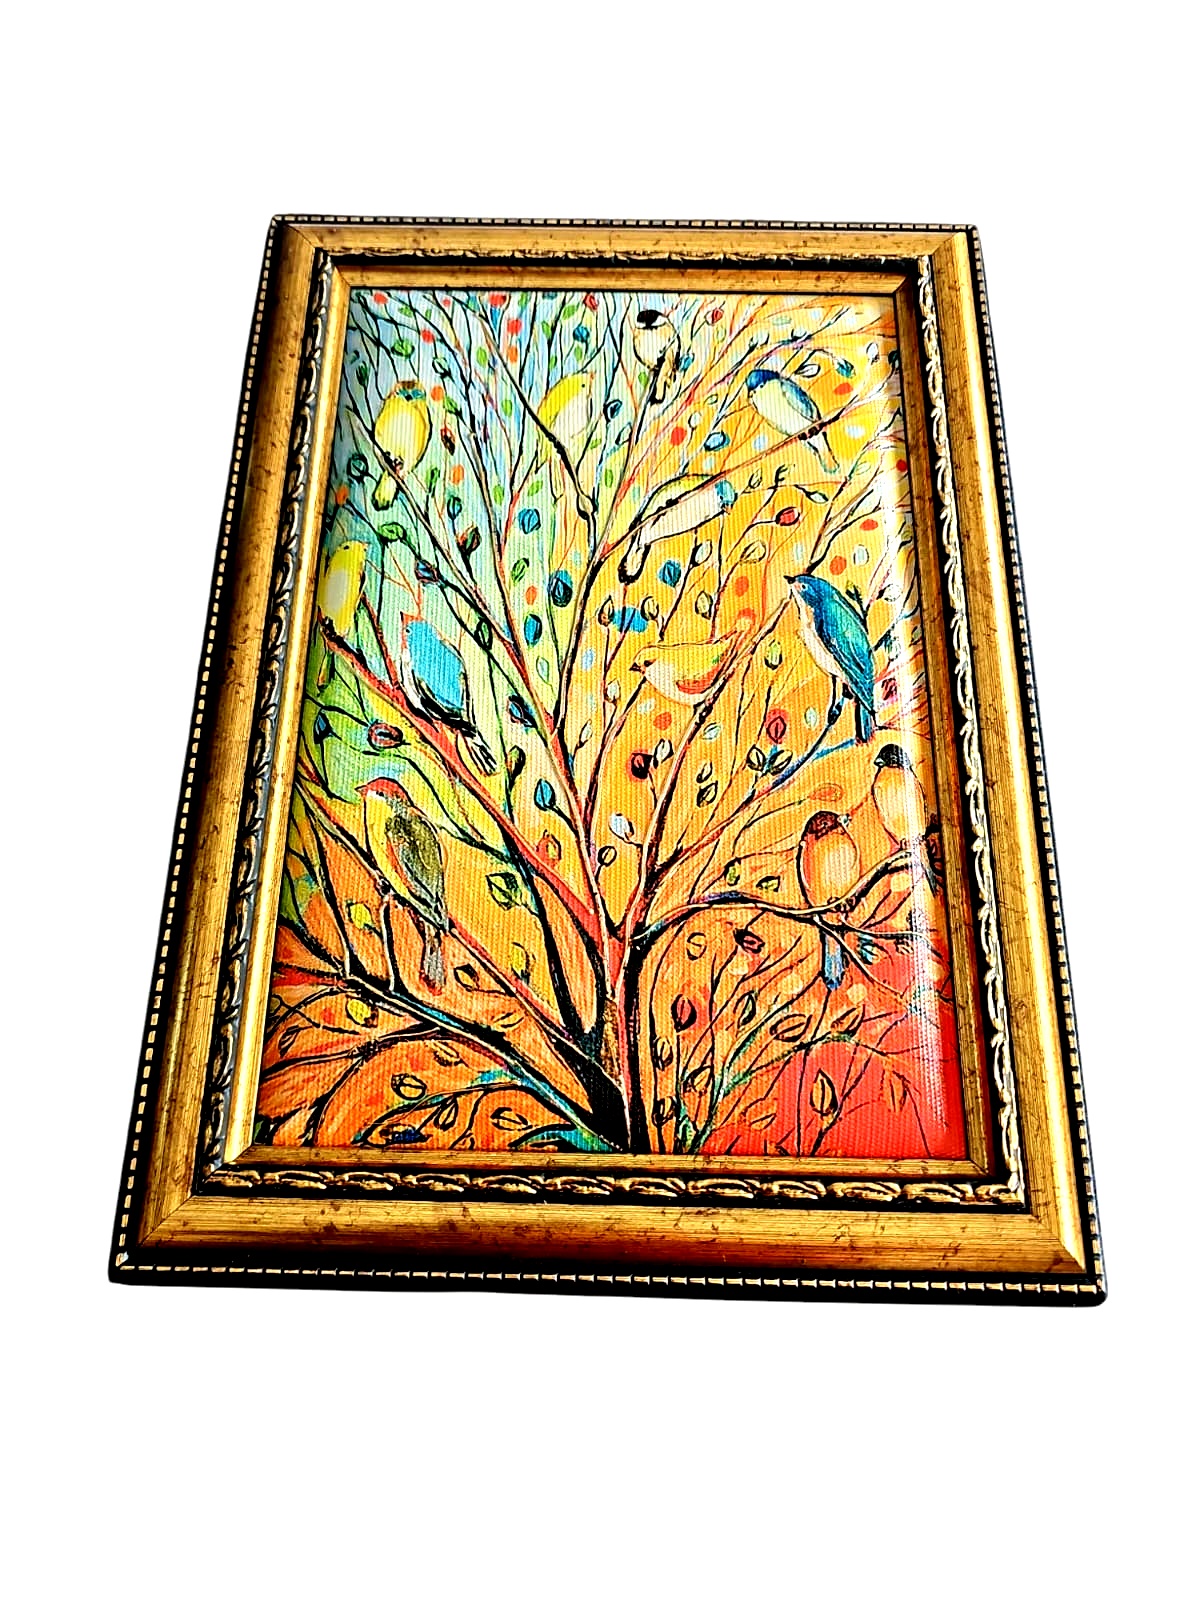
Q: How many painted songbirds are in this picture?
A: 12